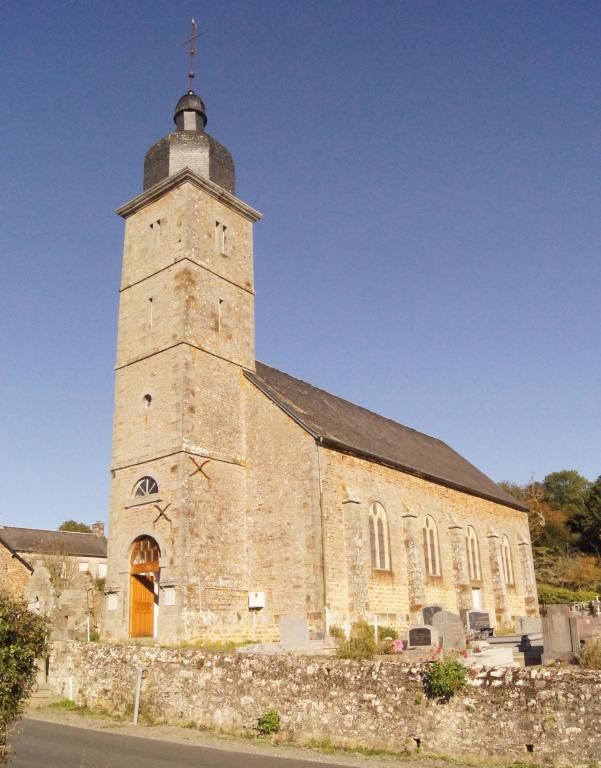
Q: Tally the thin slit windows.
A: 6